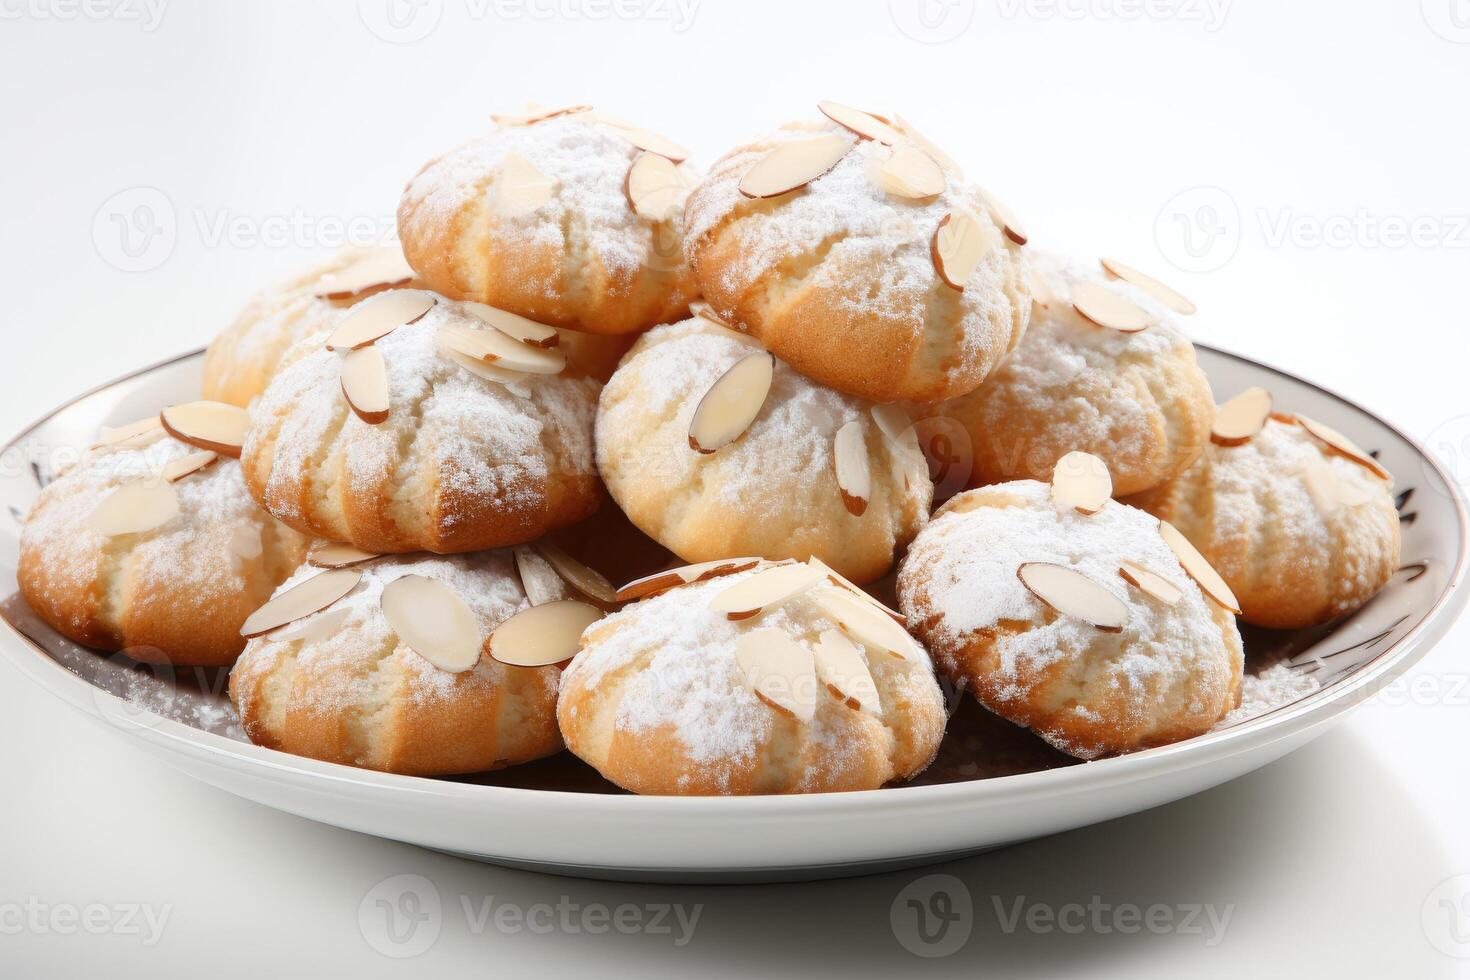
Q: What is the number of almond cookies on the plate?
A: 11